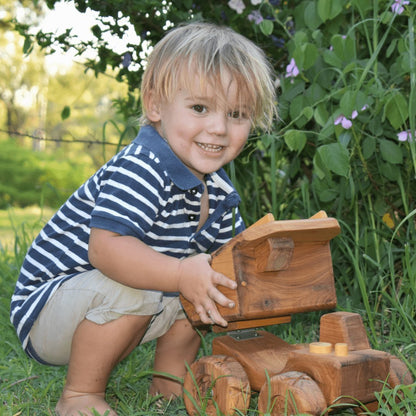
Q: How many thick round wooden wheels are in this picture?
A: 3